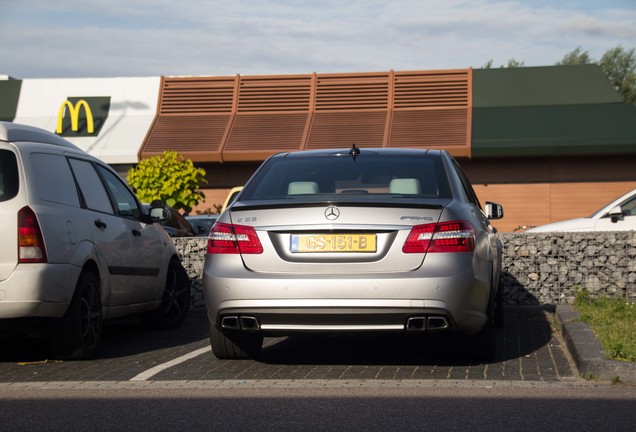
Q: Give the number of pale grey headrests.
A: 2